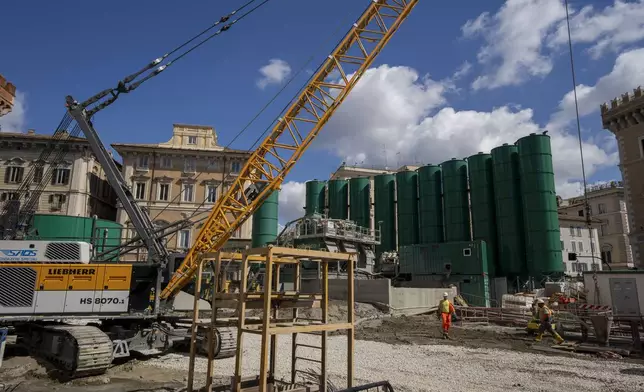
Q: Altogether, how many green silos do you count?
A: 11